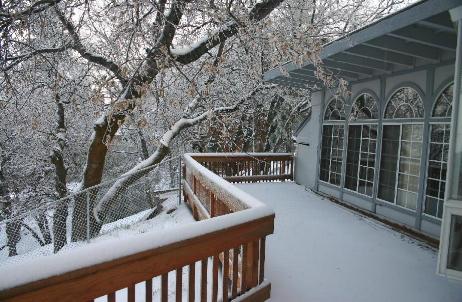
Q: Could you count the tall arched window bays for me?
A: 4